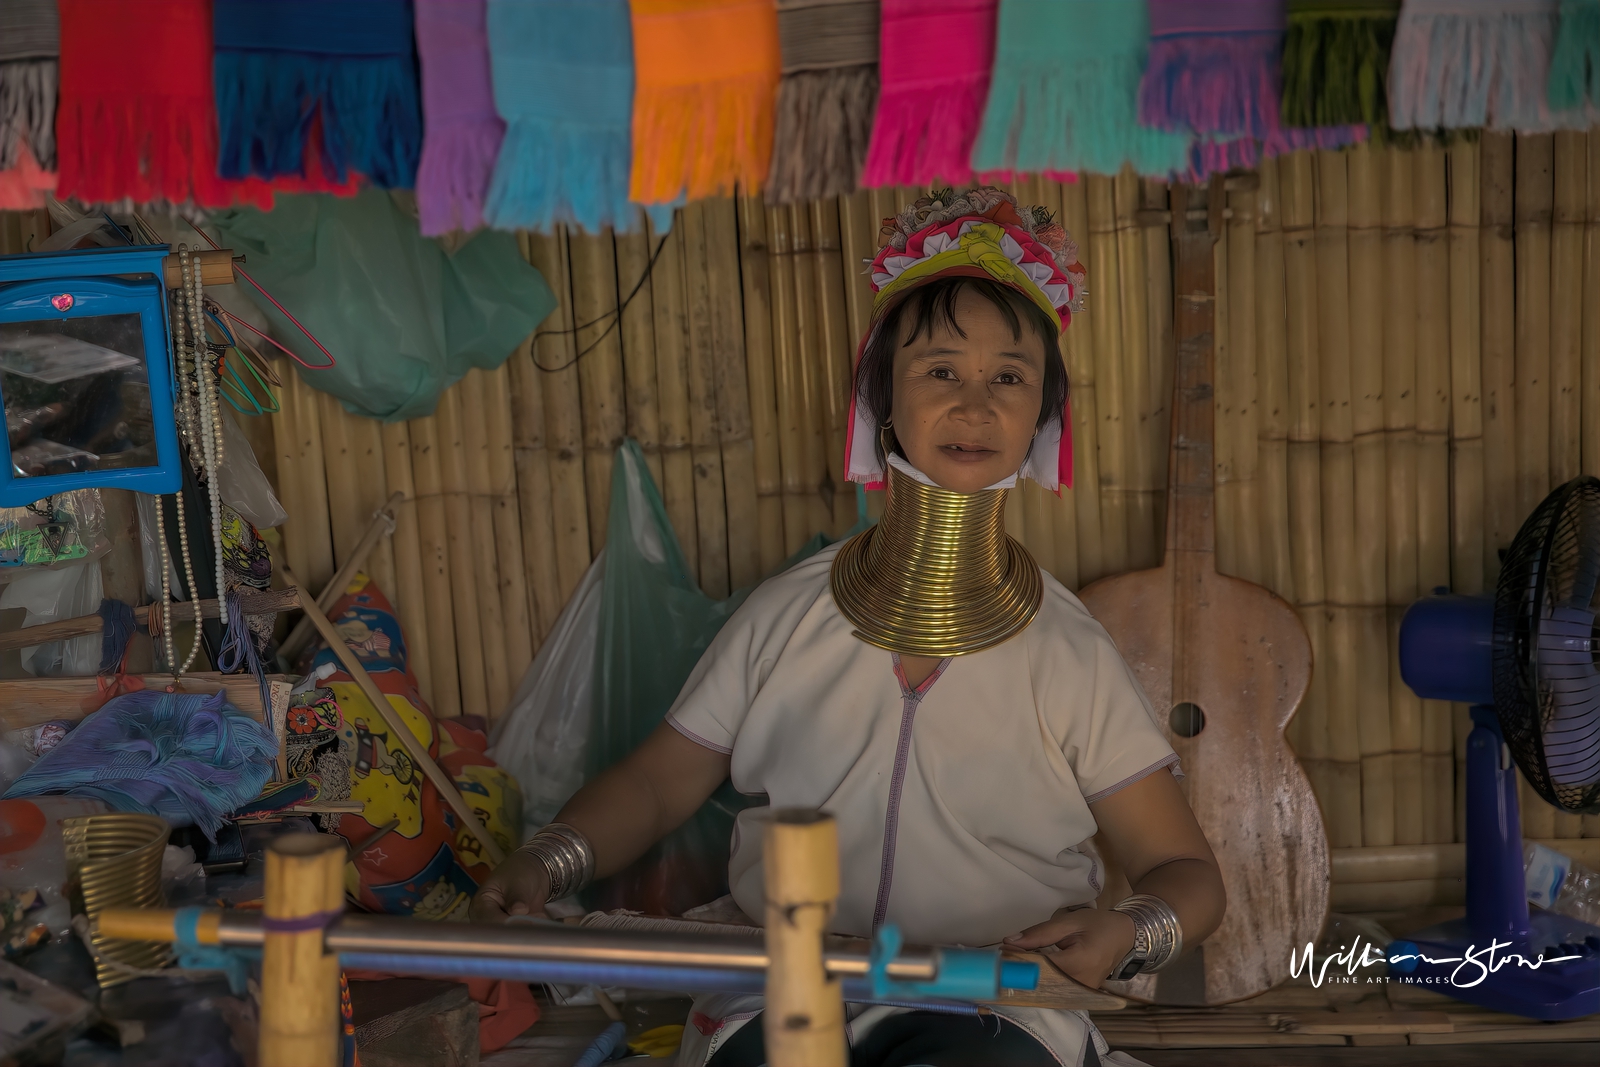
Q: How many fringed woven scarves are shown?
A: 13